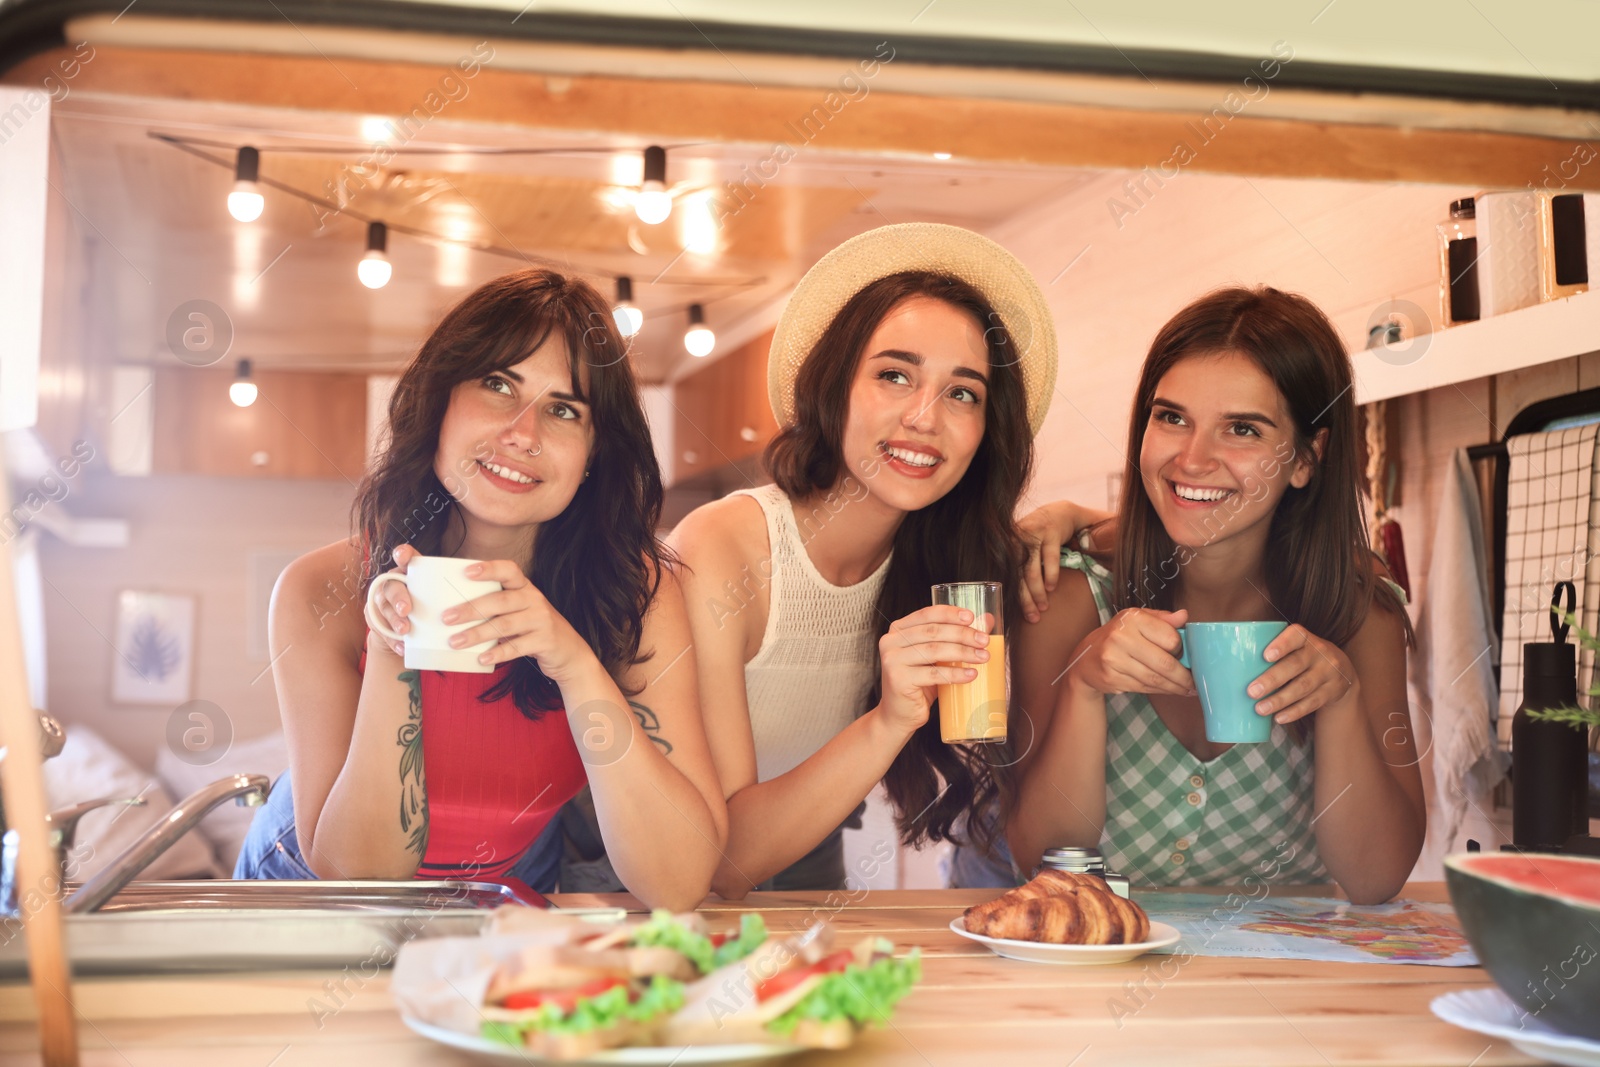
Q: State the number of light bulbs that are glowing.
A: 6